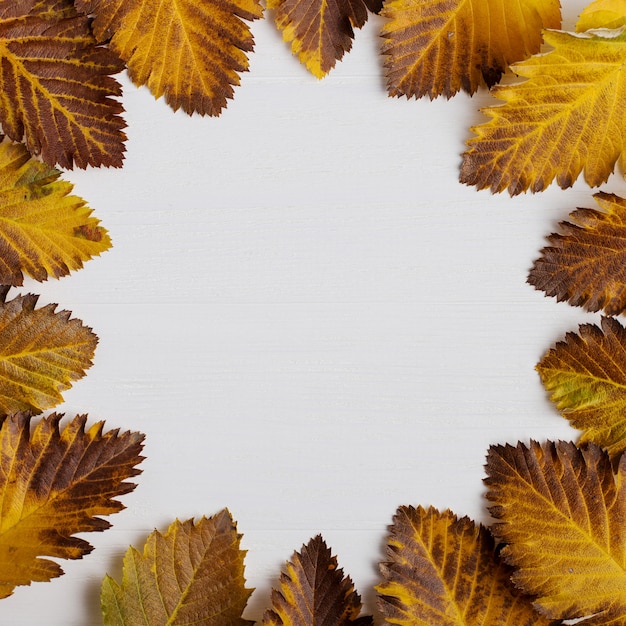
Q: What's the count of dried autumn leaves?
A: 15